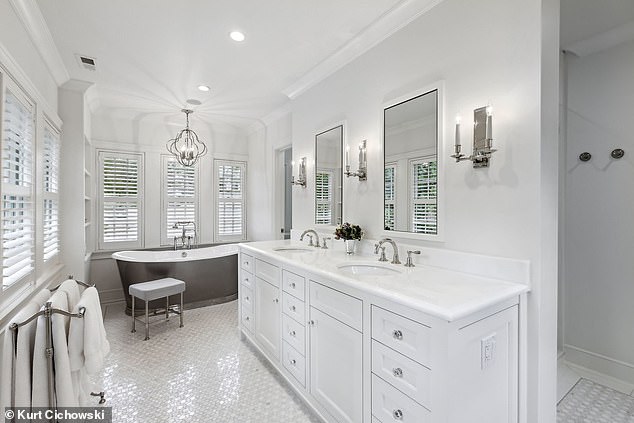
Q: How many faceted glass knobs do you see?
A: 13